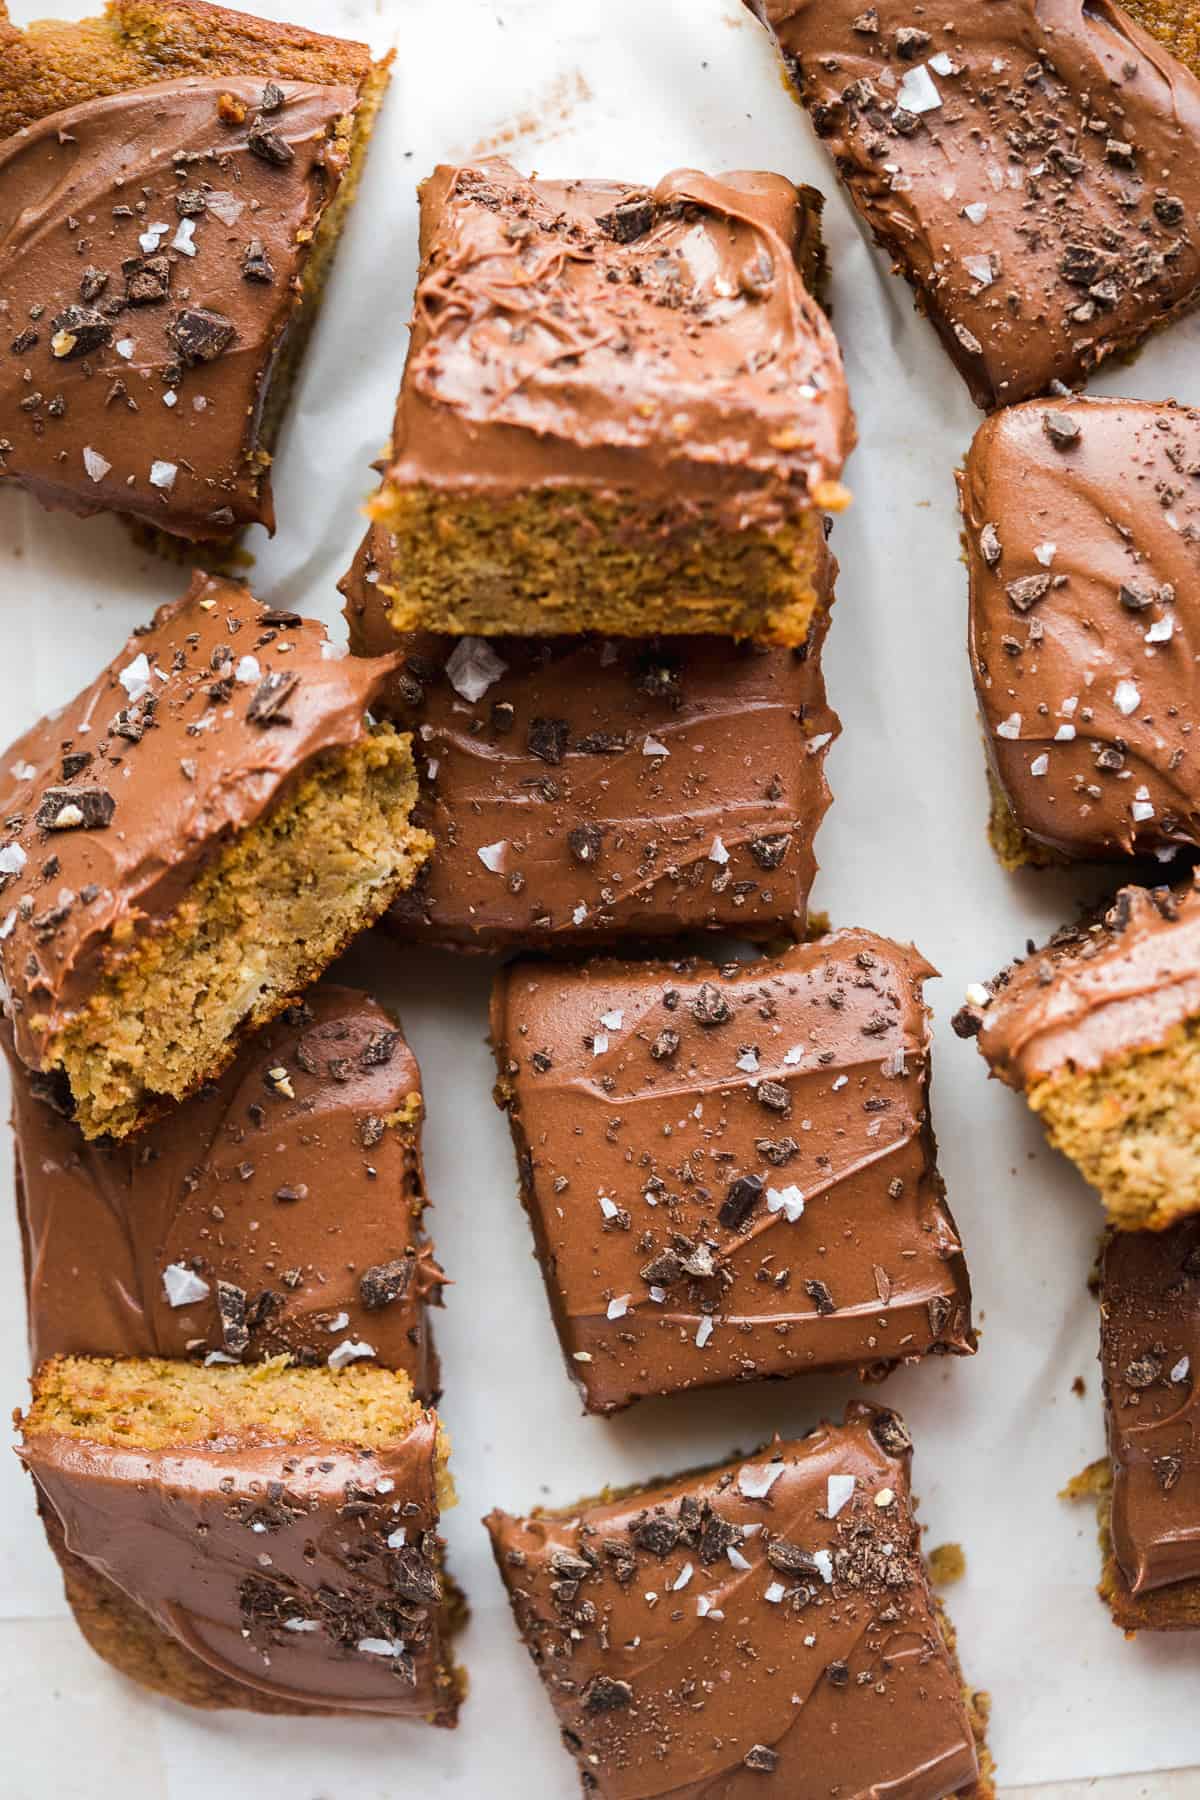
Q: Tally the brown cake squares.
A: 12